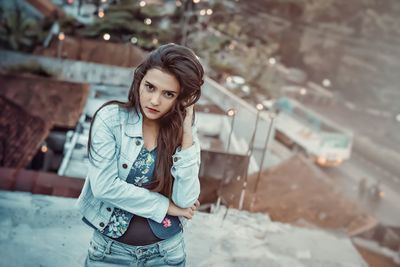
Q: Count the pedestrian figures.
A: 2